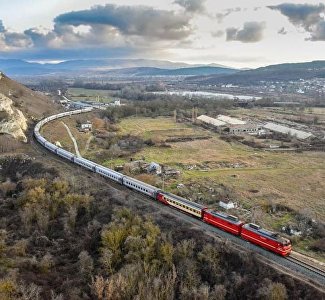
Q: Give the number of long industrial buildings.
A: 3